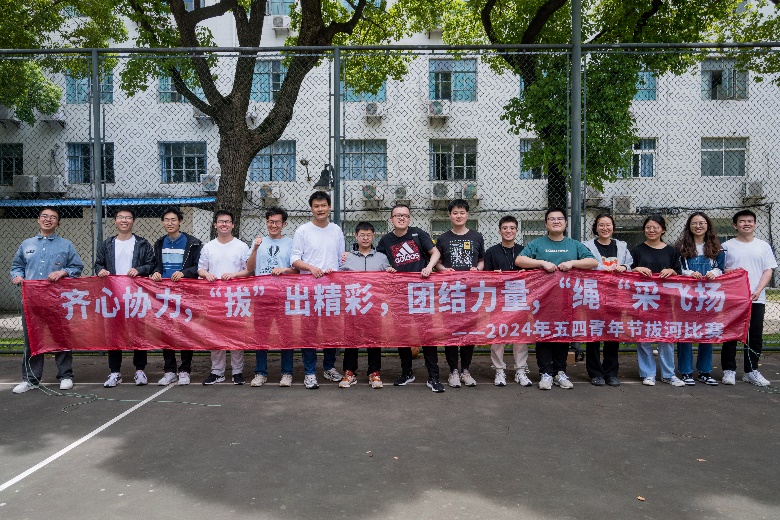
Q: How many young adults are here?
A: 15